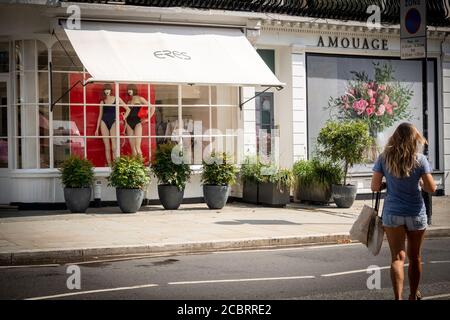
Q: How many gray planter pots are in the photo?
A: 8